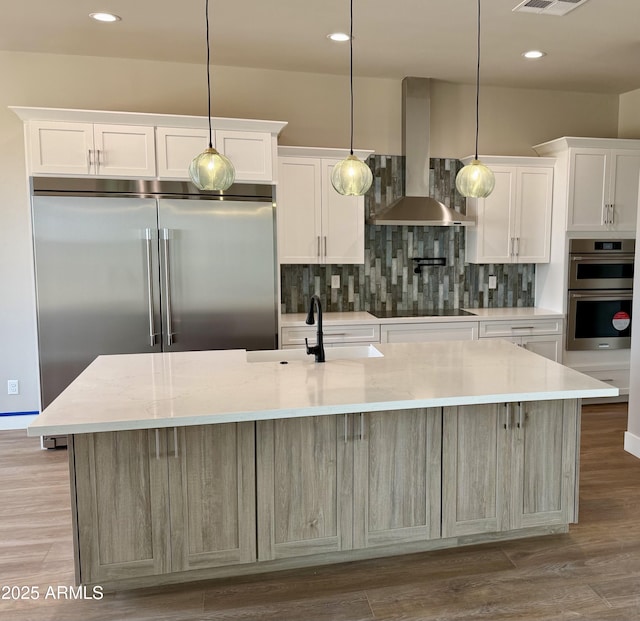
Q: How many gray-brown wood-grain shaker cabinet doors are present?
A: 6